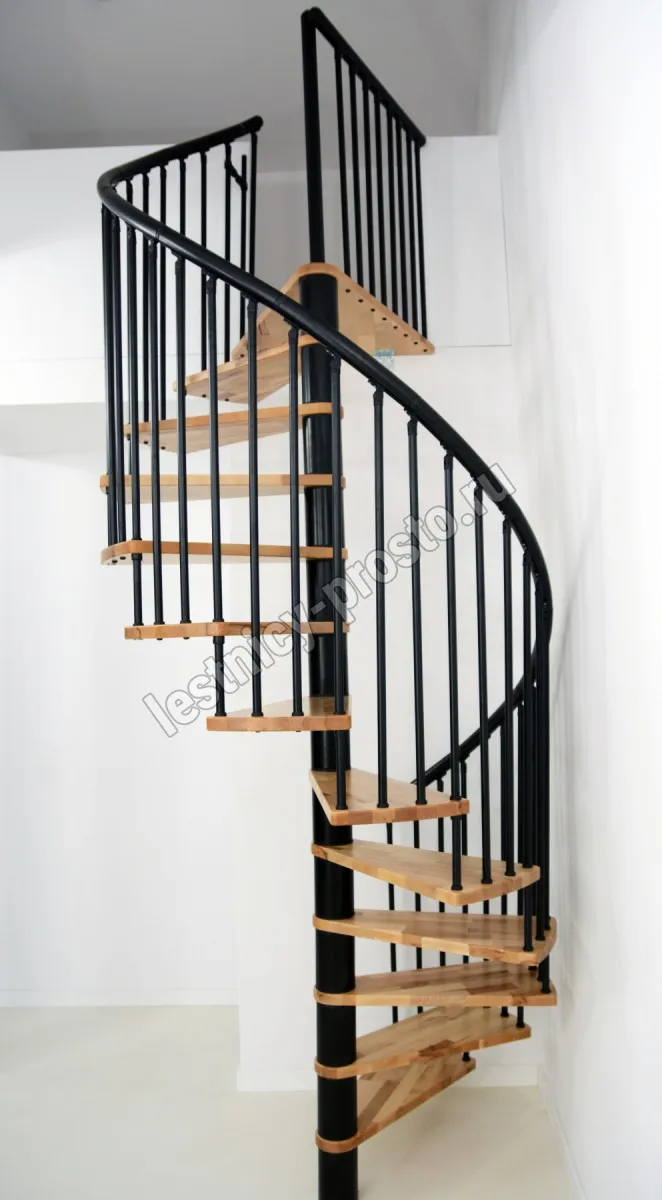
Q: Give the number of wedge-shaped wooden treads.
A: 12